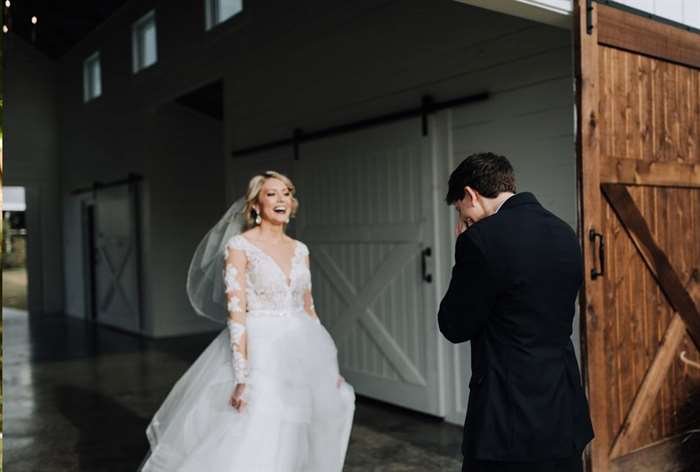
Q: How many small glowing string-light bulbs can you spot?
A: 3